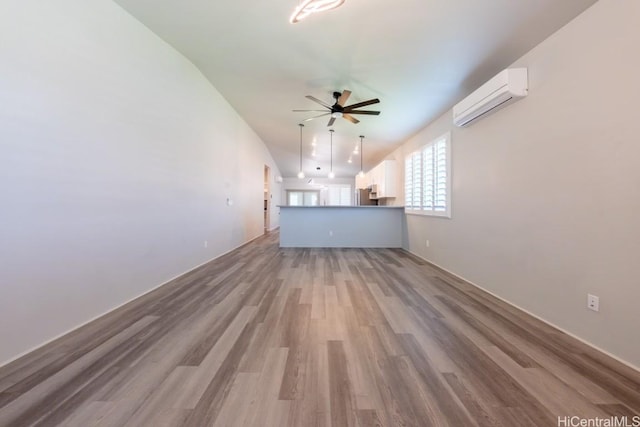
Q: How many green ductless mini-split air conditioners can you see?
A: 0